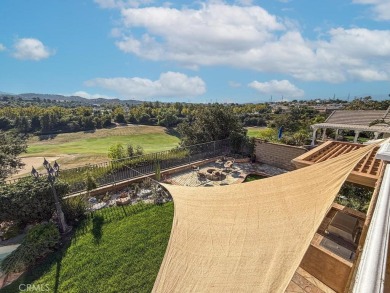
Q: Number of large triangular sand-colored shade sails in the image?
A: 1